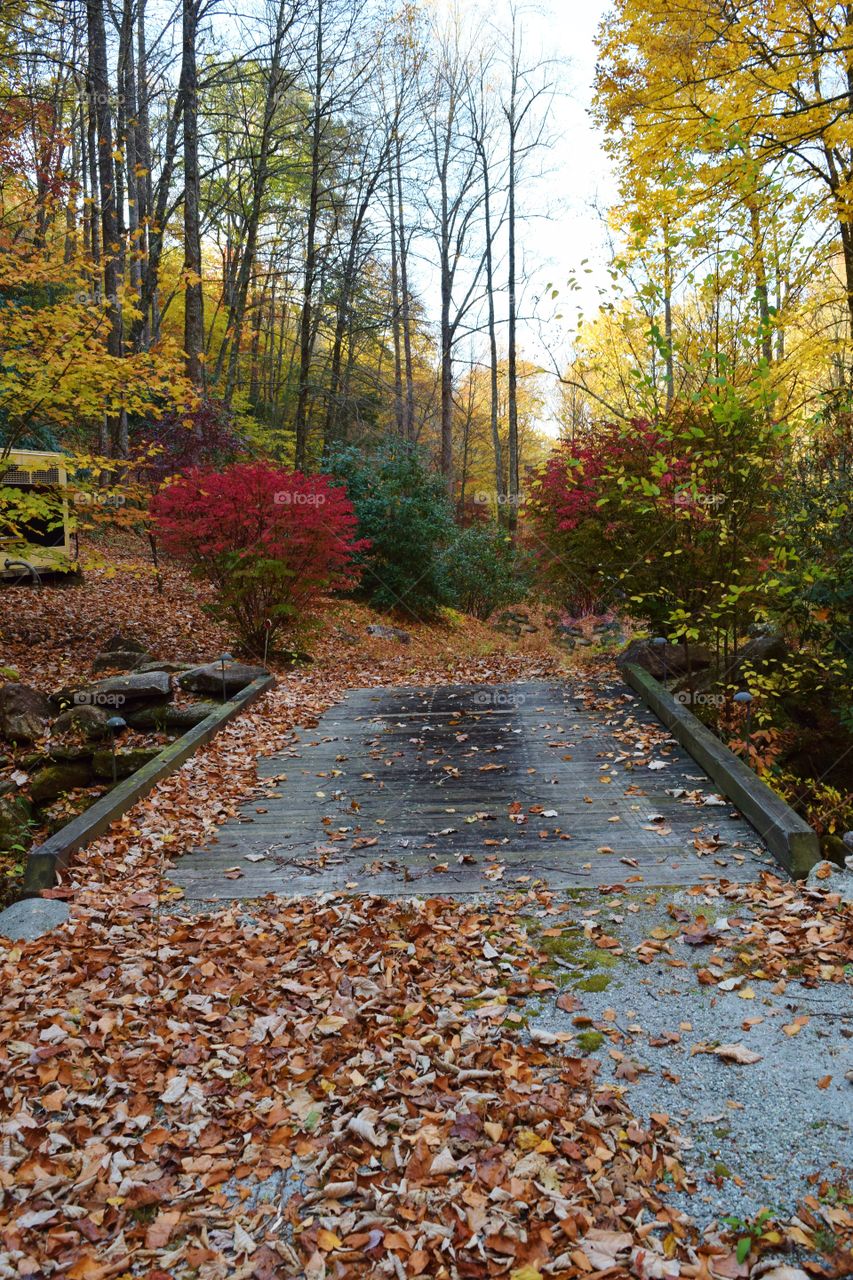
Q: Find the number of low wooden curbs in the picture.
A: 2